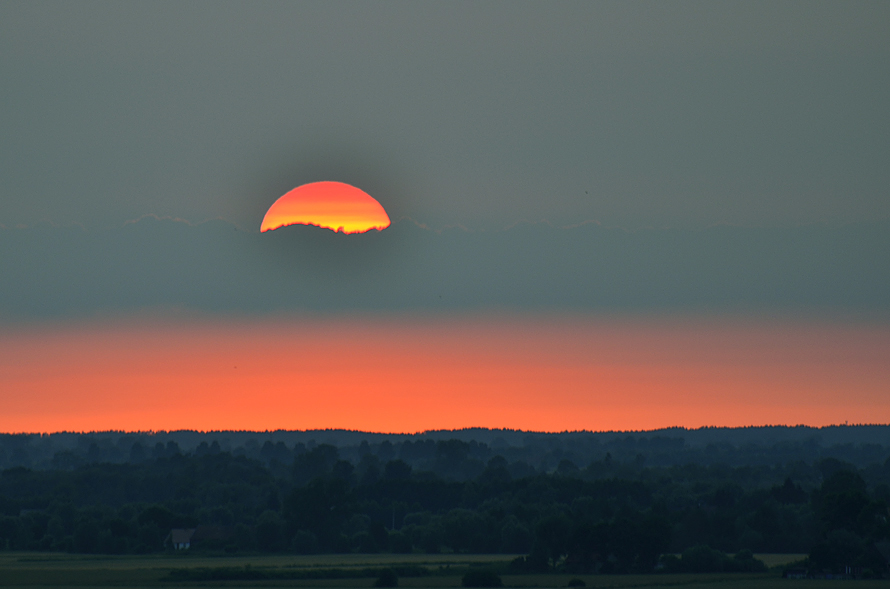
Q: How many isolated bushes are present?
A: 3